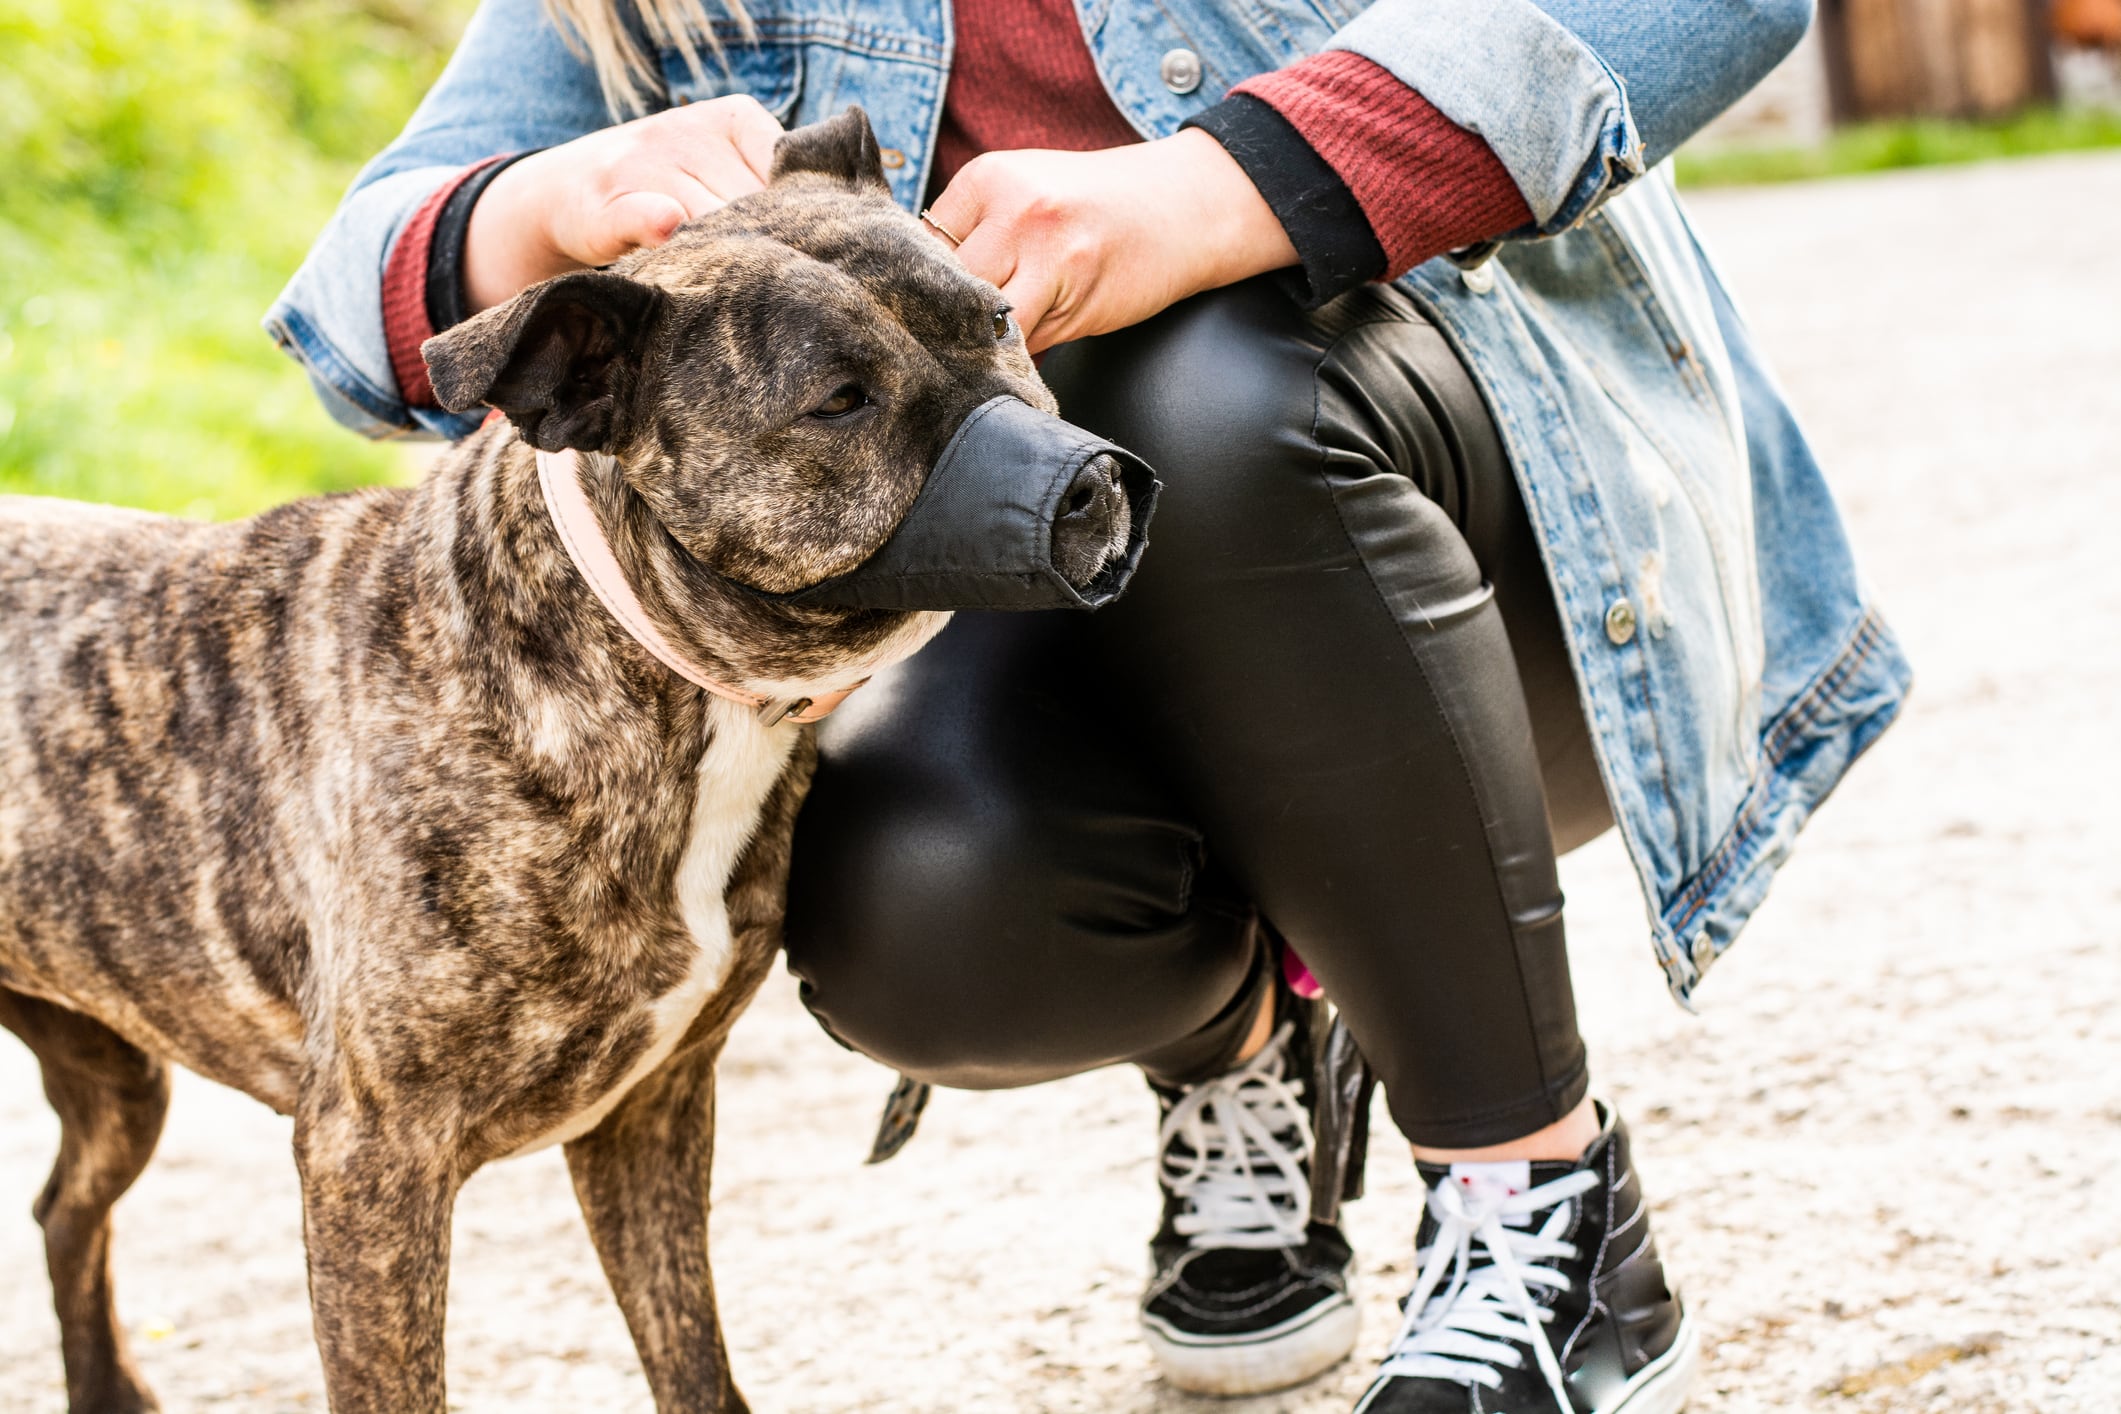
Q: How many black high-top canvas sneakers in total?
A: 2